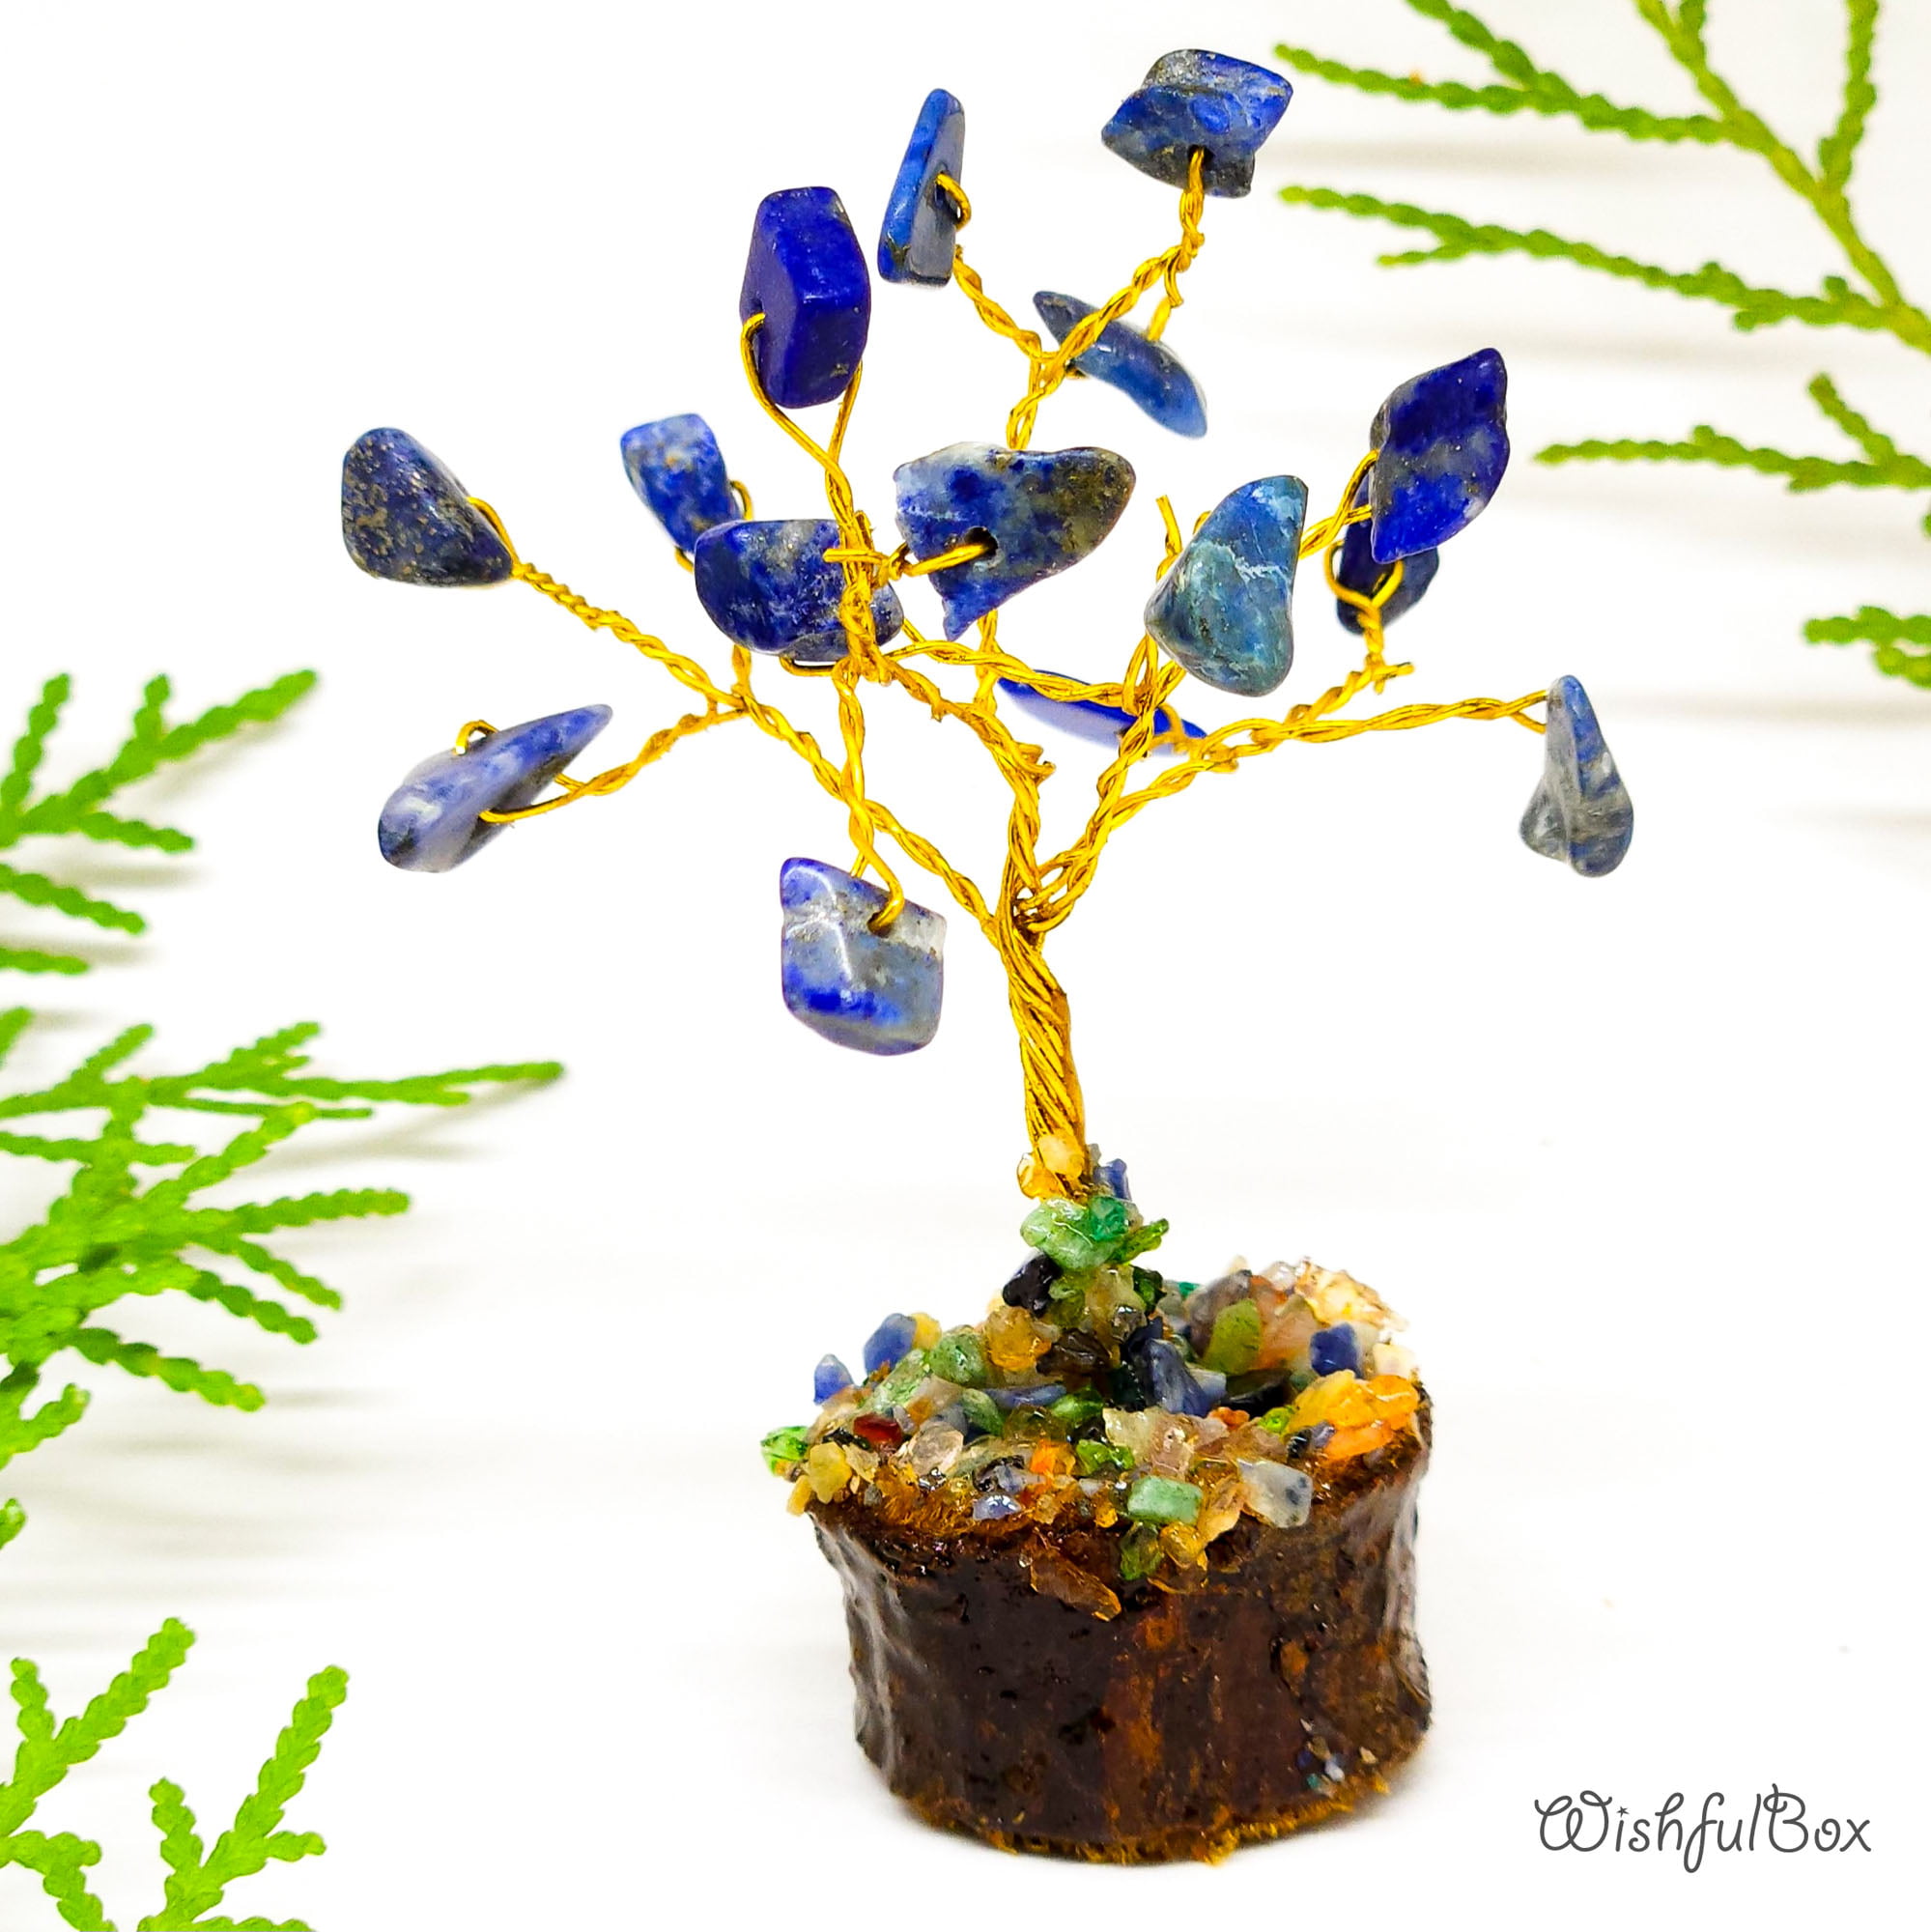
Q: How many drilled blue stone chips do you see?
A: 15